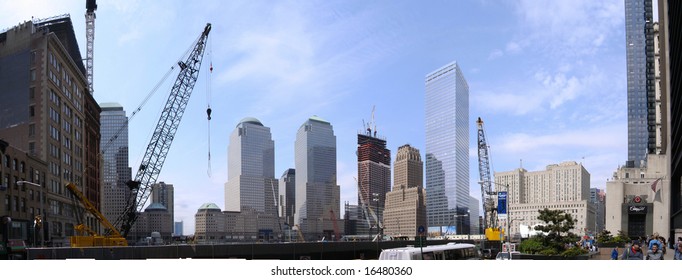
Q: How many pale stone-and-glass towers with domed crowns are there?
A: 2